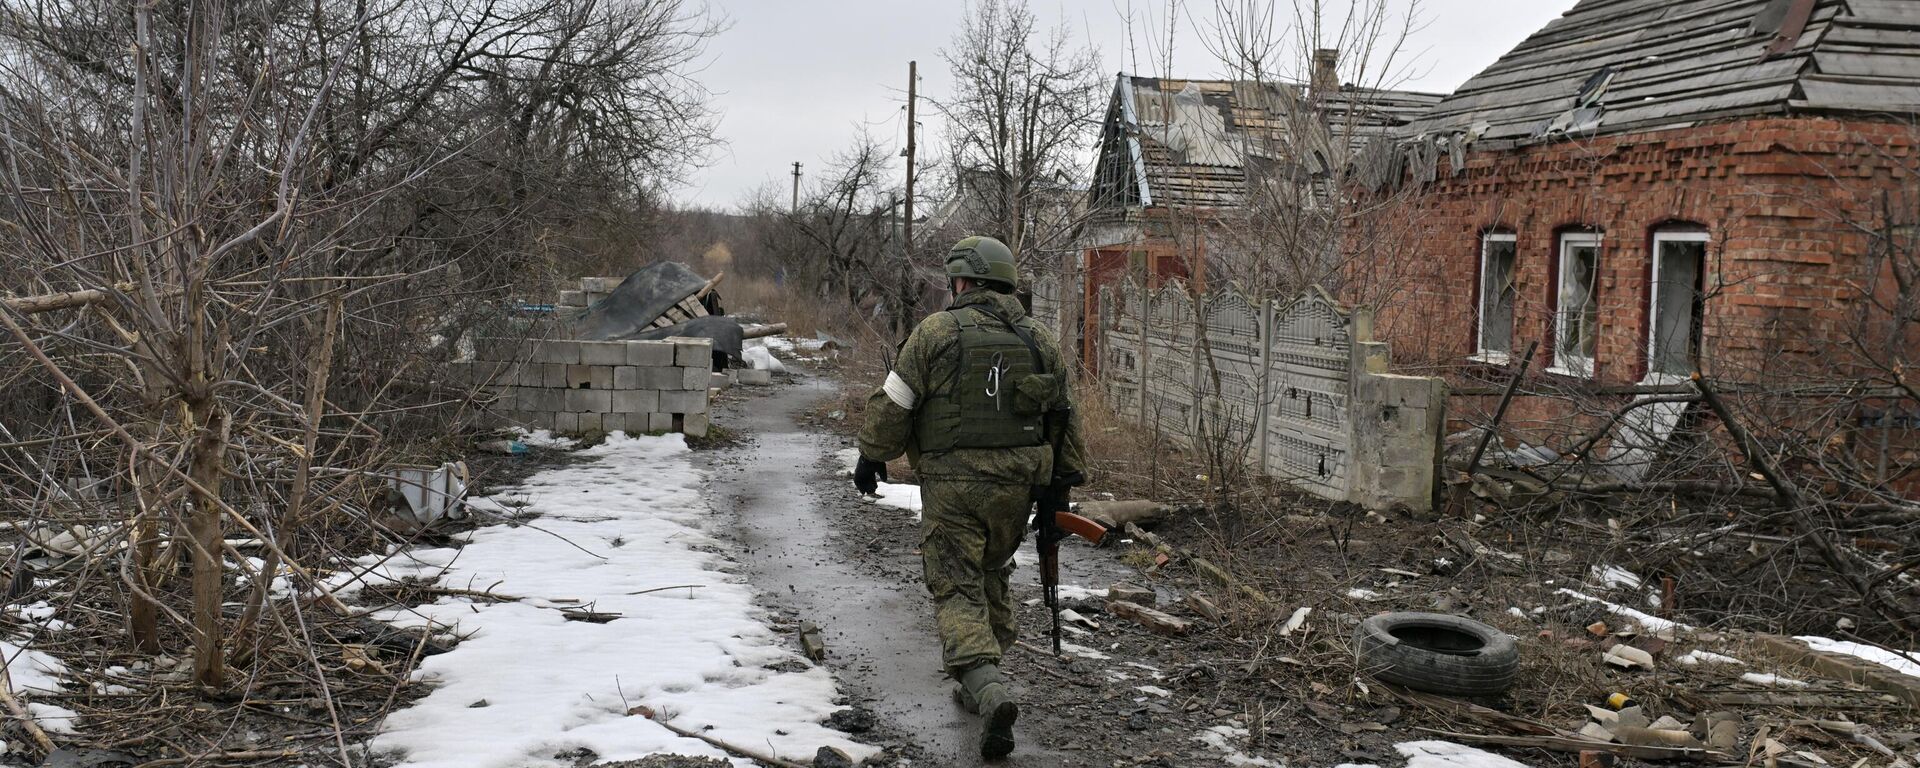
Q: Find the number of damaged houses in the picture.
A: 2